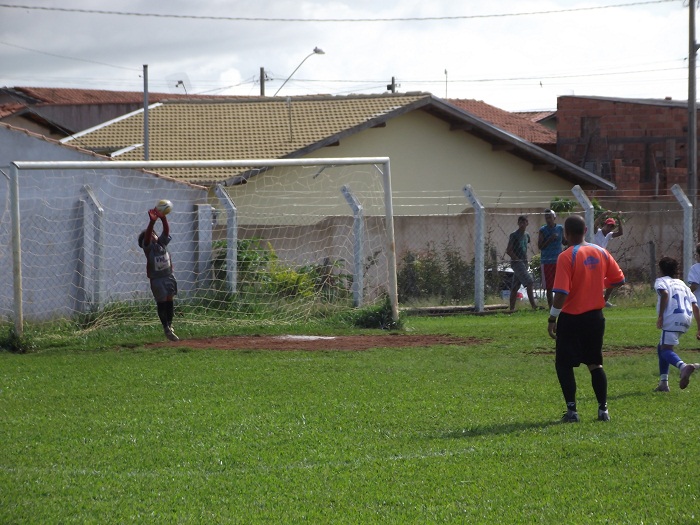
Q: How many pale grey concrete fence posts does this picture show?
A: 6